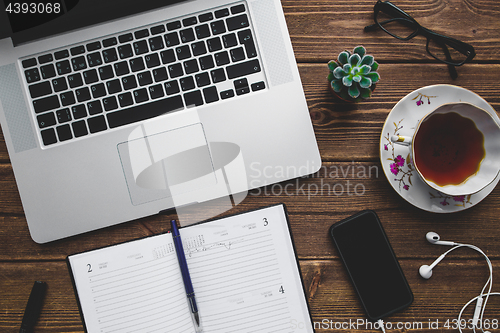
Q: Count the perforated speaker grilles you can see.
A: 2